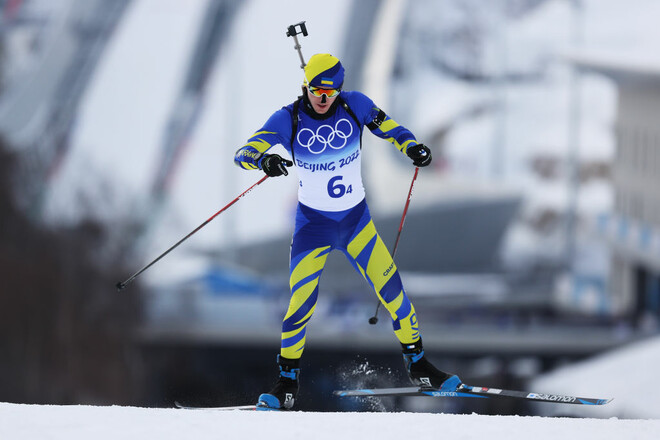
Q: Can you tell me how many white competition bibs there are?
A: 1